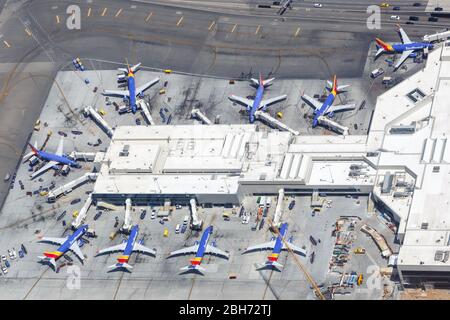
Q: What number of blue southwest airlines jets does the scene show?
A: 9